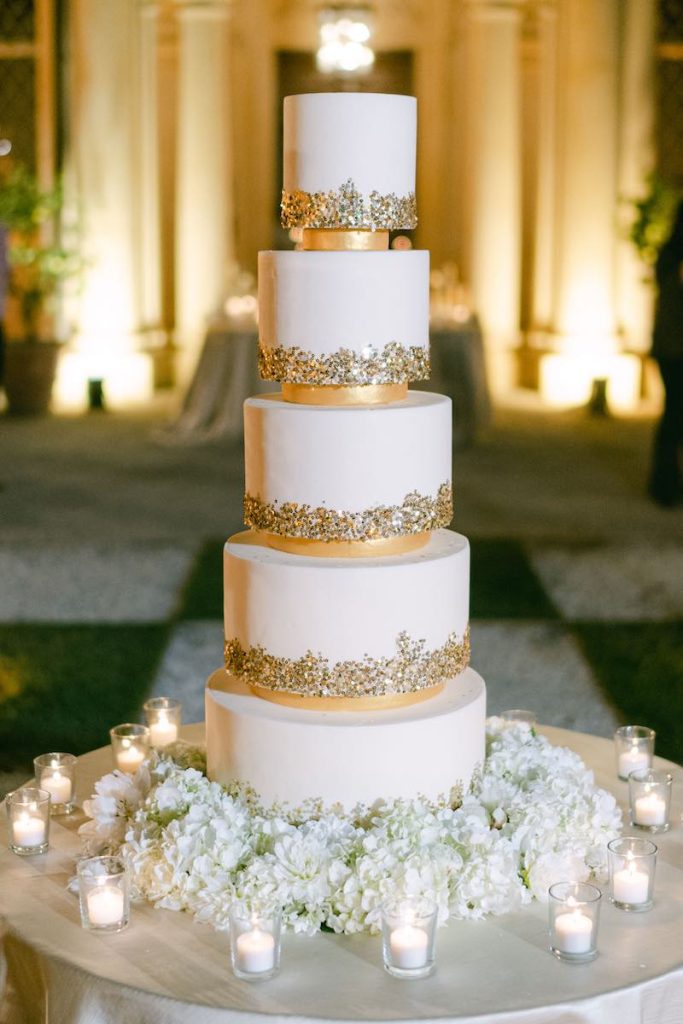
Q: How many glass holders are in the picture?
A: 12